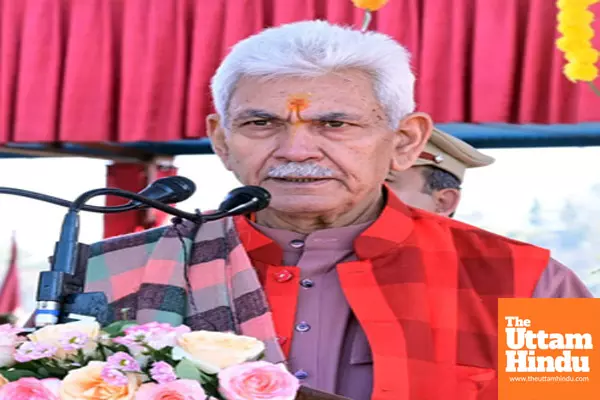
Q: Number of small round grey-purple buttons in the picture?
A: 4